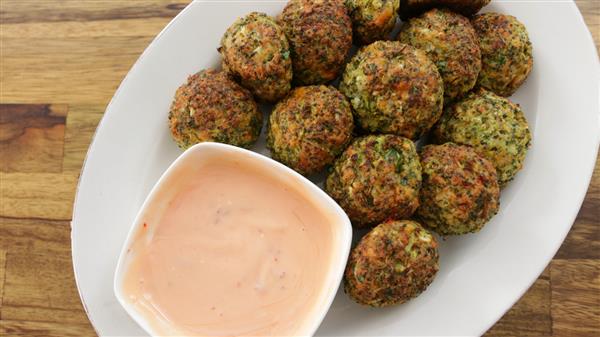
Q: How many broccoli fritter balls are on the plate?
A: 13